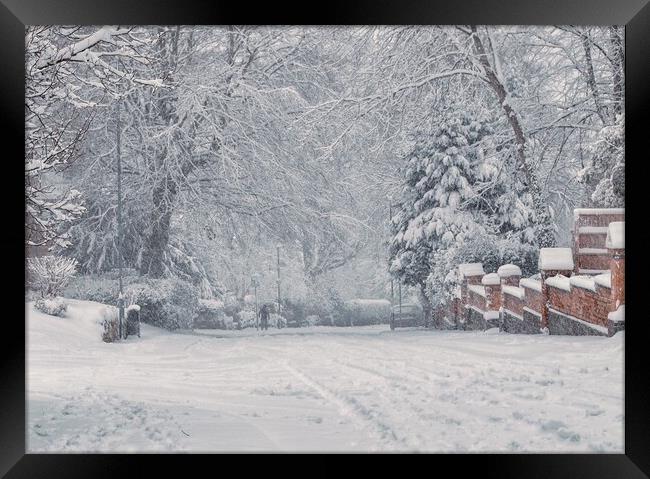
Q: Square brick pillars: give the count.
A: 5